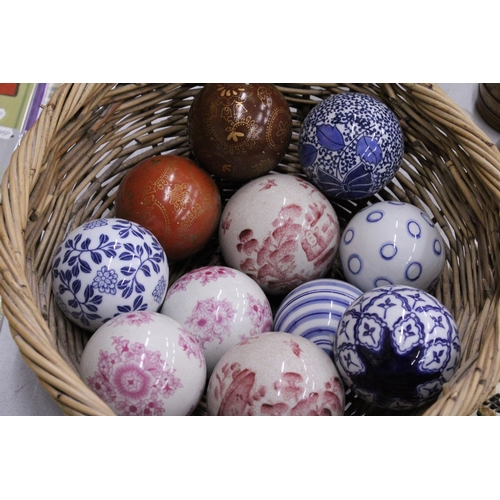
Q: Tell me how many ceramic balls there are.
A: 11